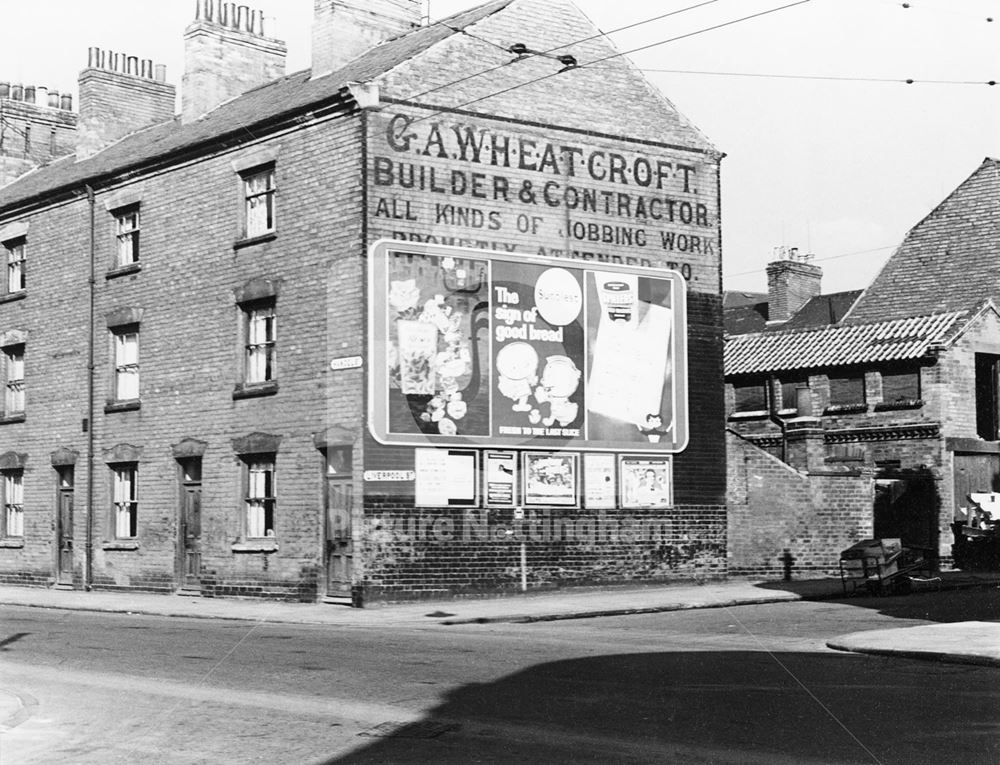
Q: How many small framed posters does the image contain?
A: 5